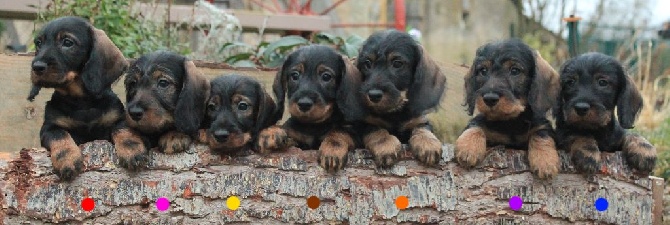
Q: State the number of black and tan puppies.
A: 7